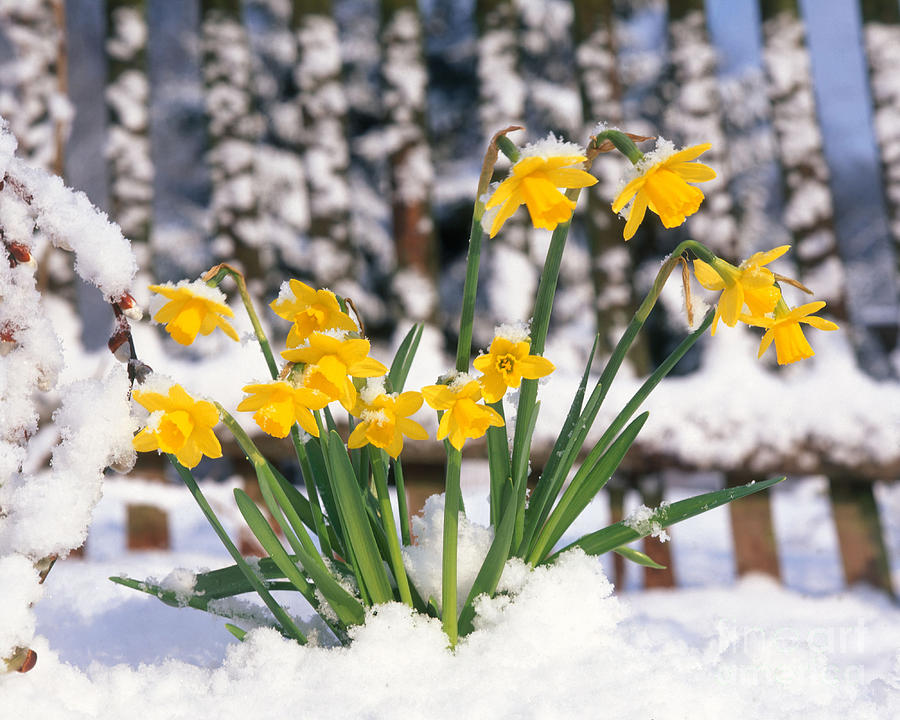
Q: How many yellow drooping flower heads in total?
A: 12